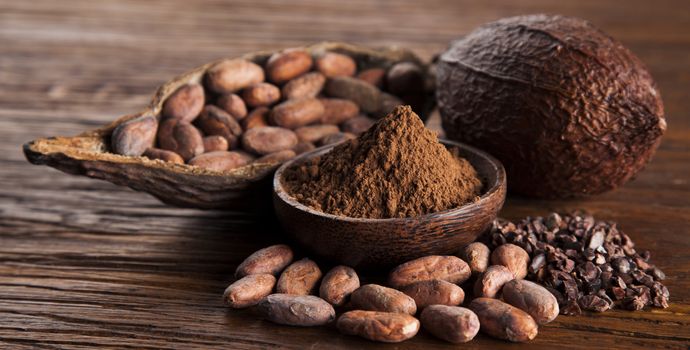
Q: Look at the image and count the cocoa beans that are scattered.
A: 15